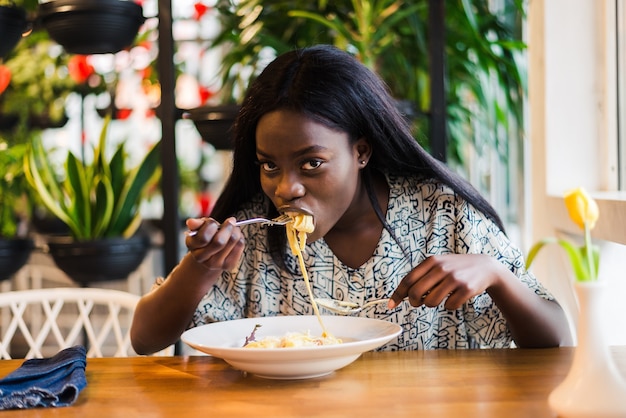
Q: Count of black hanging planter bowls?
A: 5